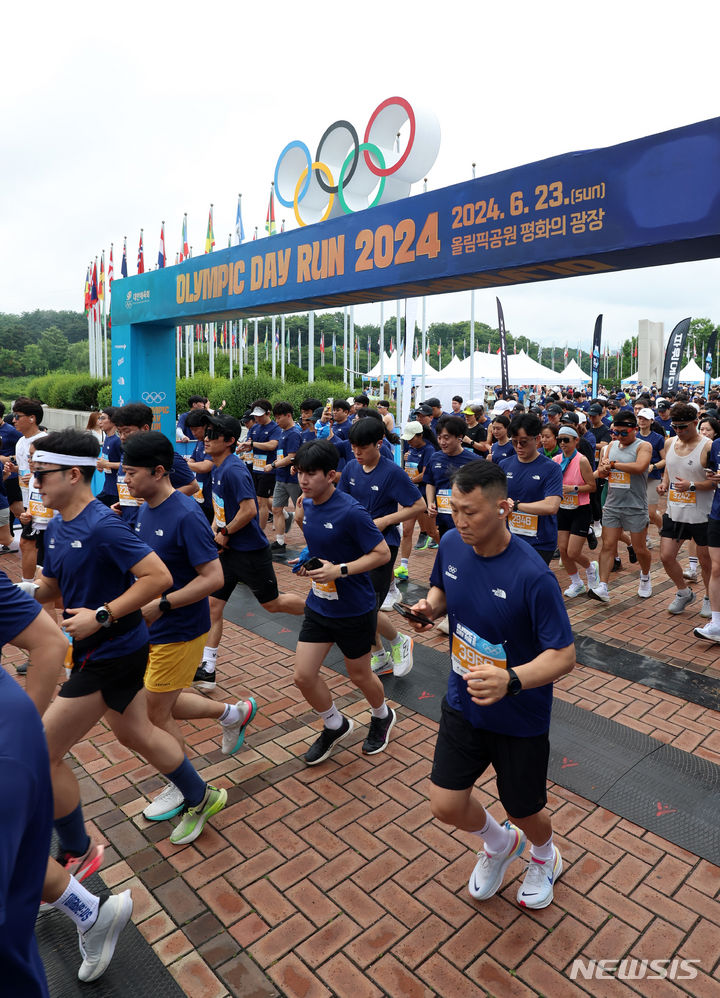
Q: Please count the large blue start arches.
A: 1